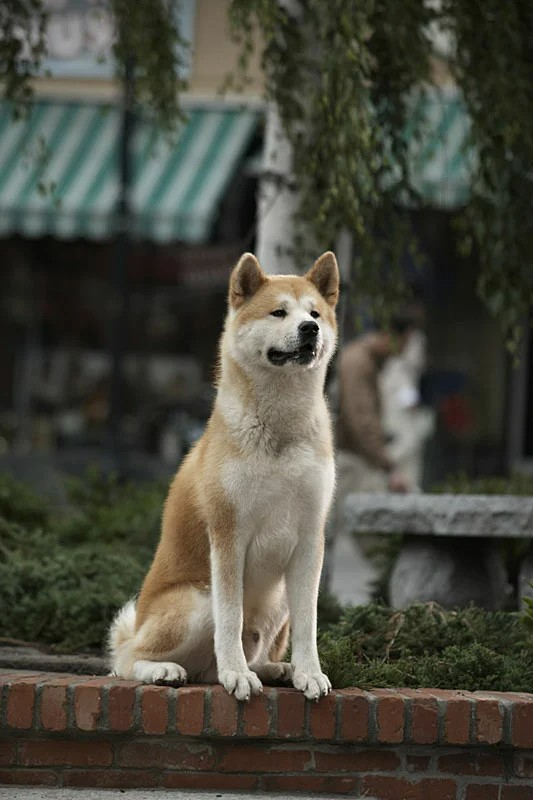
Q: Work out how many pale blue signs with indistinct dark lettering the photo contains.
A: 1